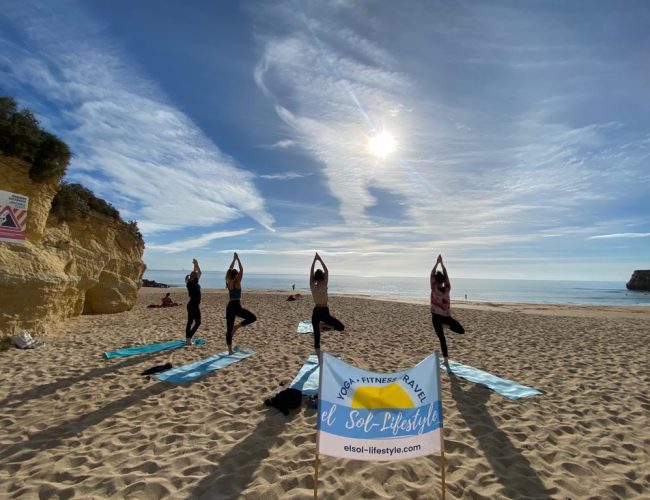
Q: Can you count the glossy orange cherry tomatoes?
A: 0